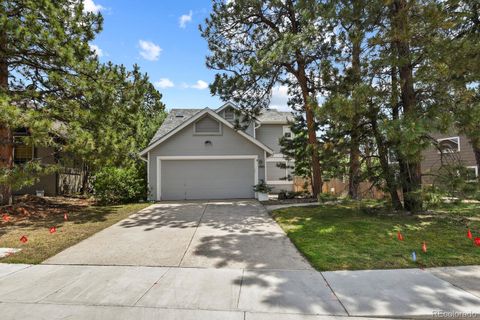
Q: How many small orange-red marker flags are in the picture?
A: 8